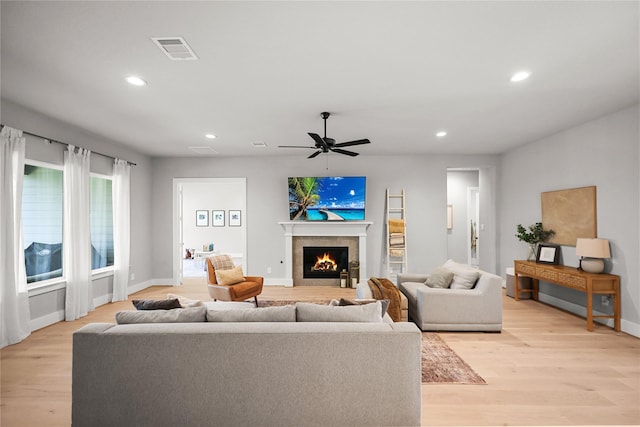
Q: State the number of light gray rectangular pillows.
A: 3